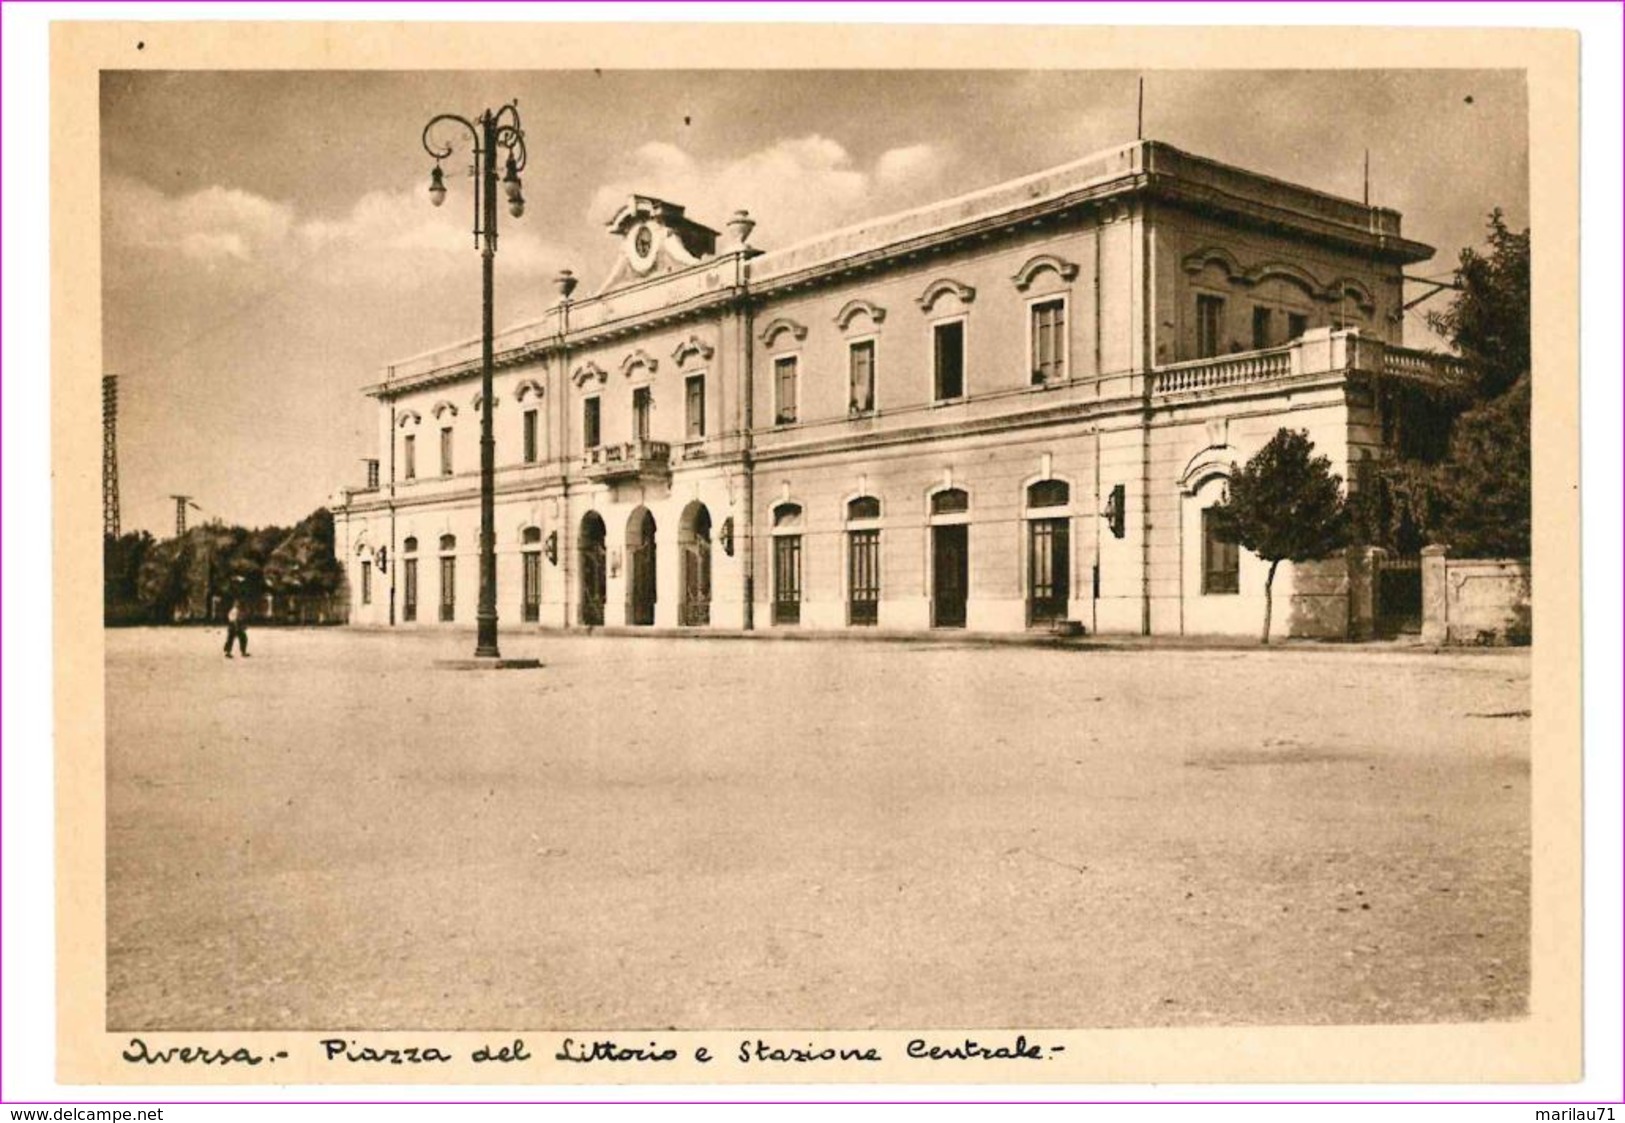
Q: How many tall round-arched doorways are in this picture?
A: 3